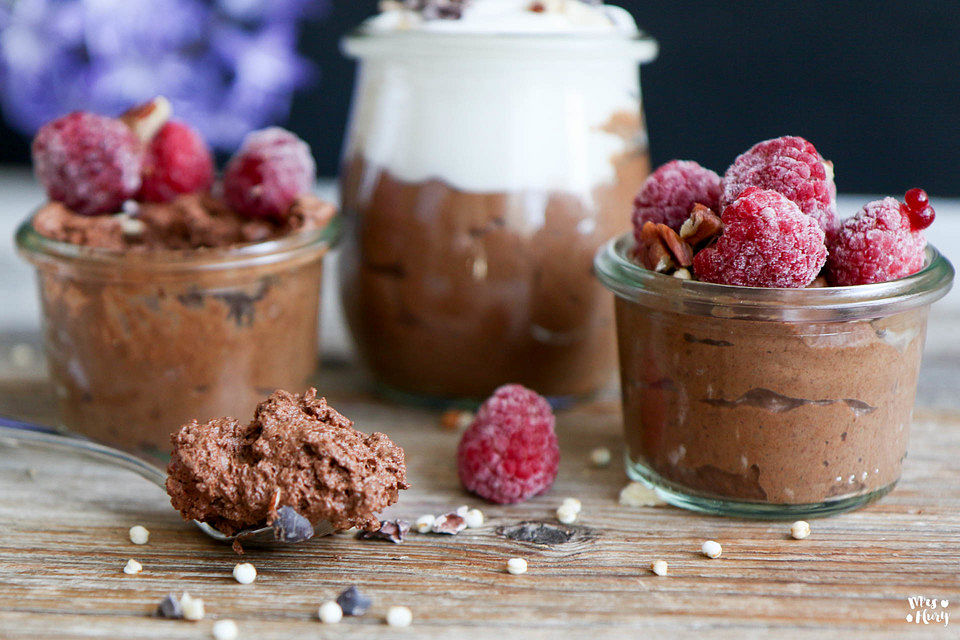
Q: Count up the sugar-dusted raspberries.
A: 8